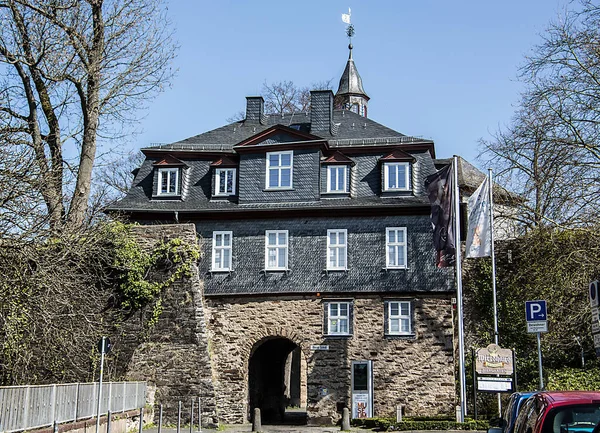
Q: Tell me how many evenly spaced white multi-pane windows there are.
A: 11